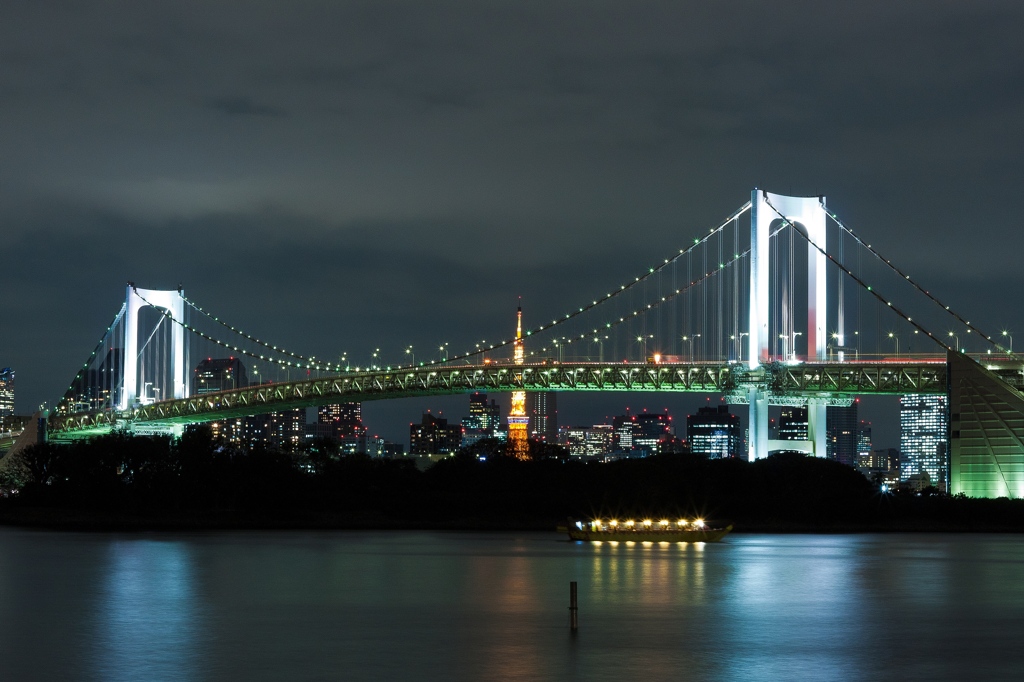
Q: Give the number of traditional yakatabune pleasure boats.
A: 1